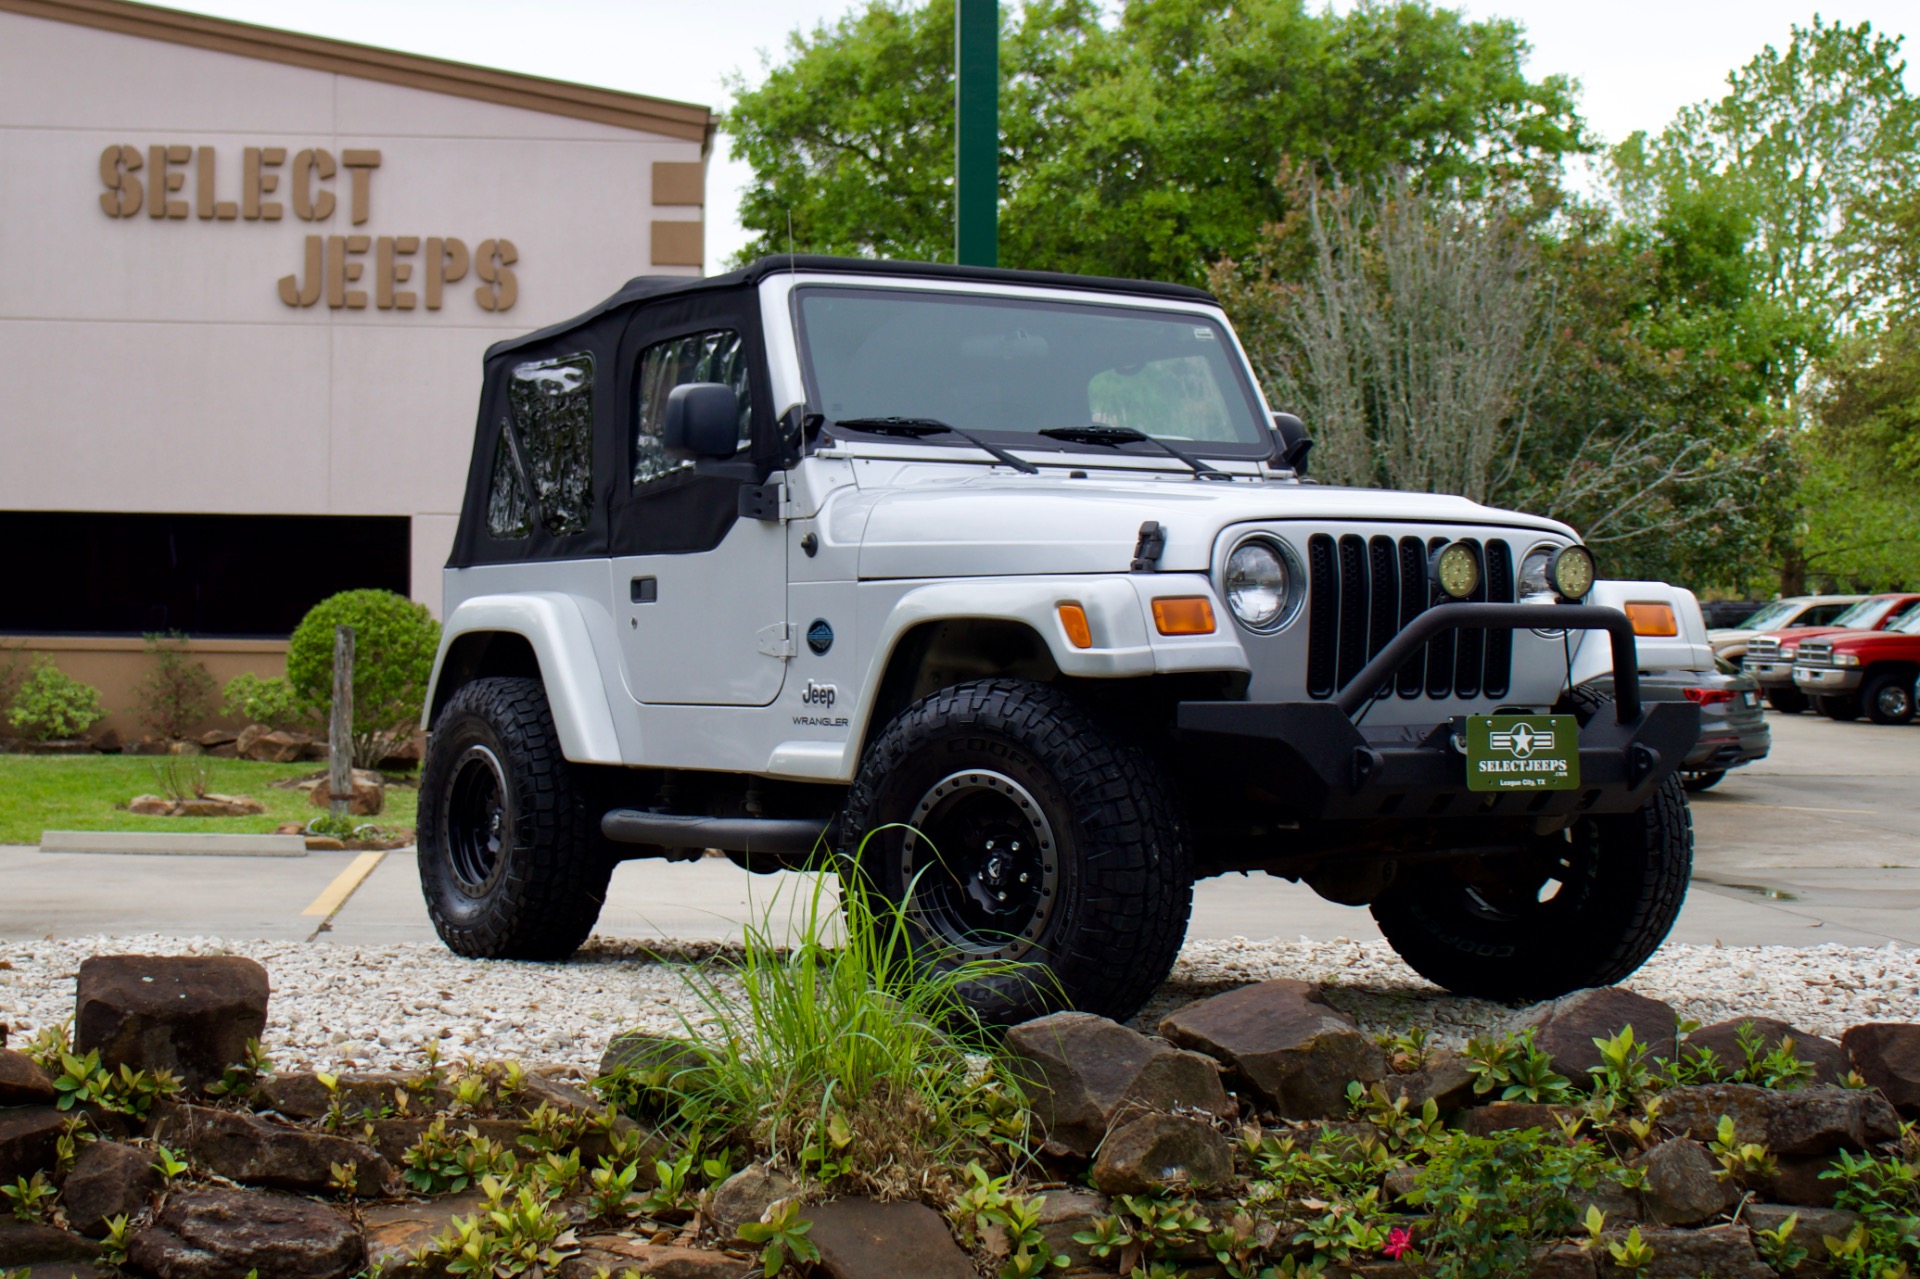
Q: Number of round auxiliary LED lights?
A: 2